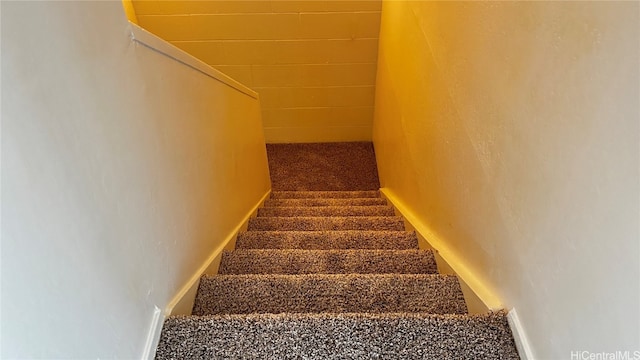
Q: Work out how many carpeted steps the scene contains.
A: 8